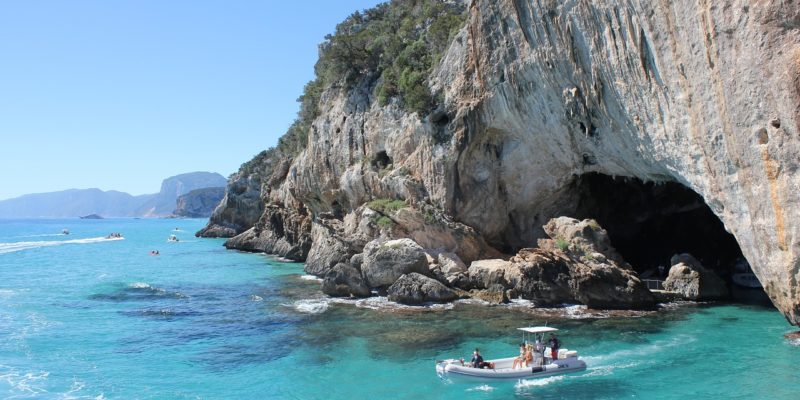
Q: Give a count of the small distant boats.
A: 5